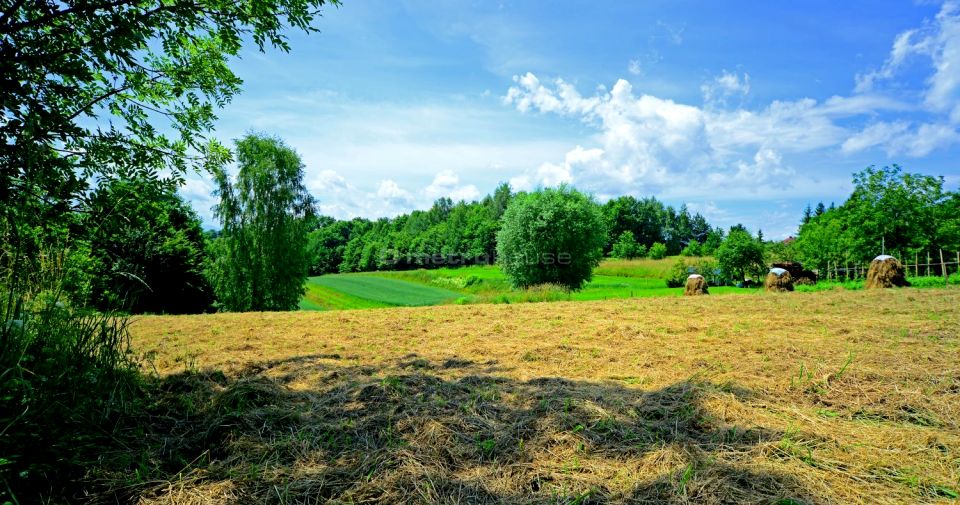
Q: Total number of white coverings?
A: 3